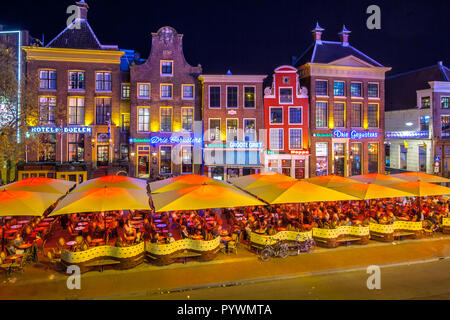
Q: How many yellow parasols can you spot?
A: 13